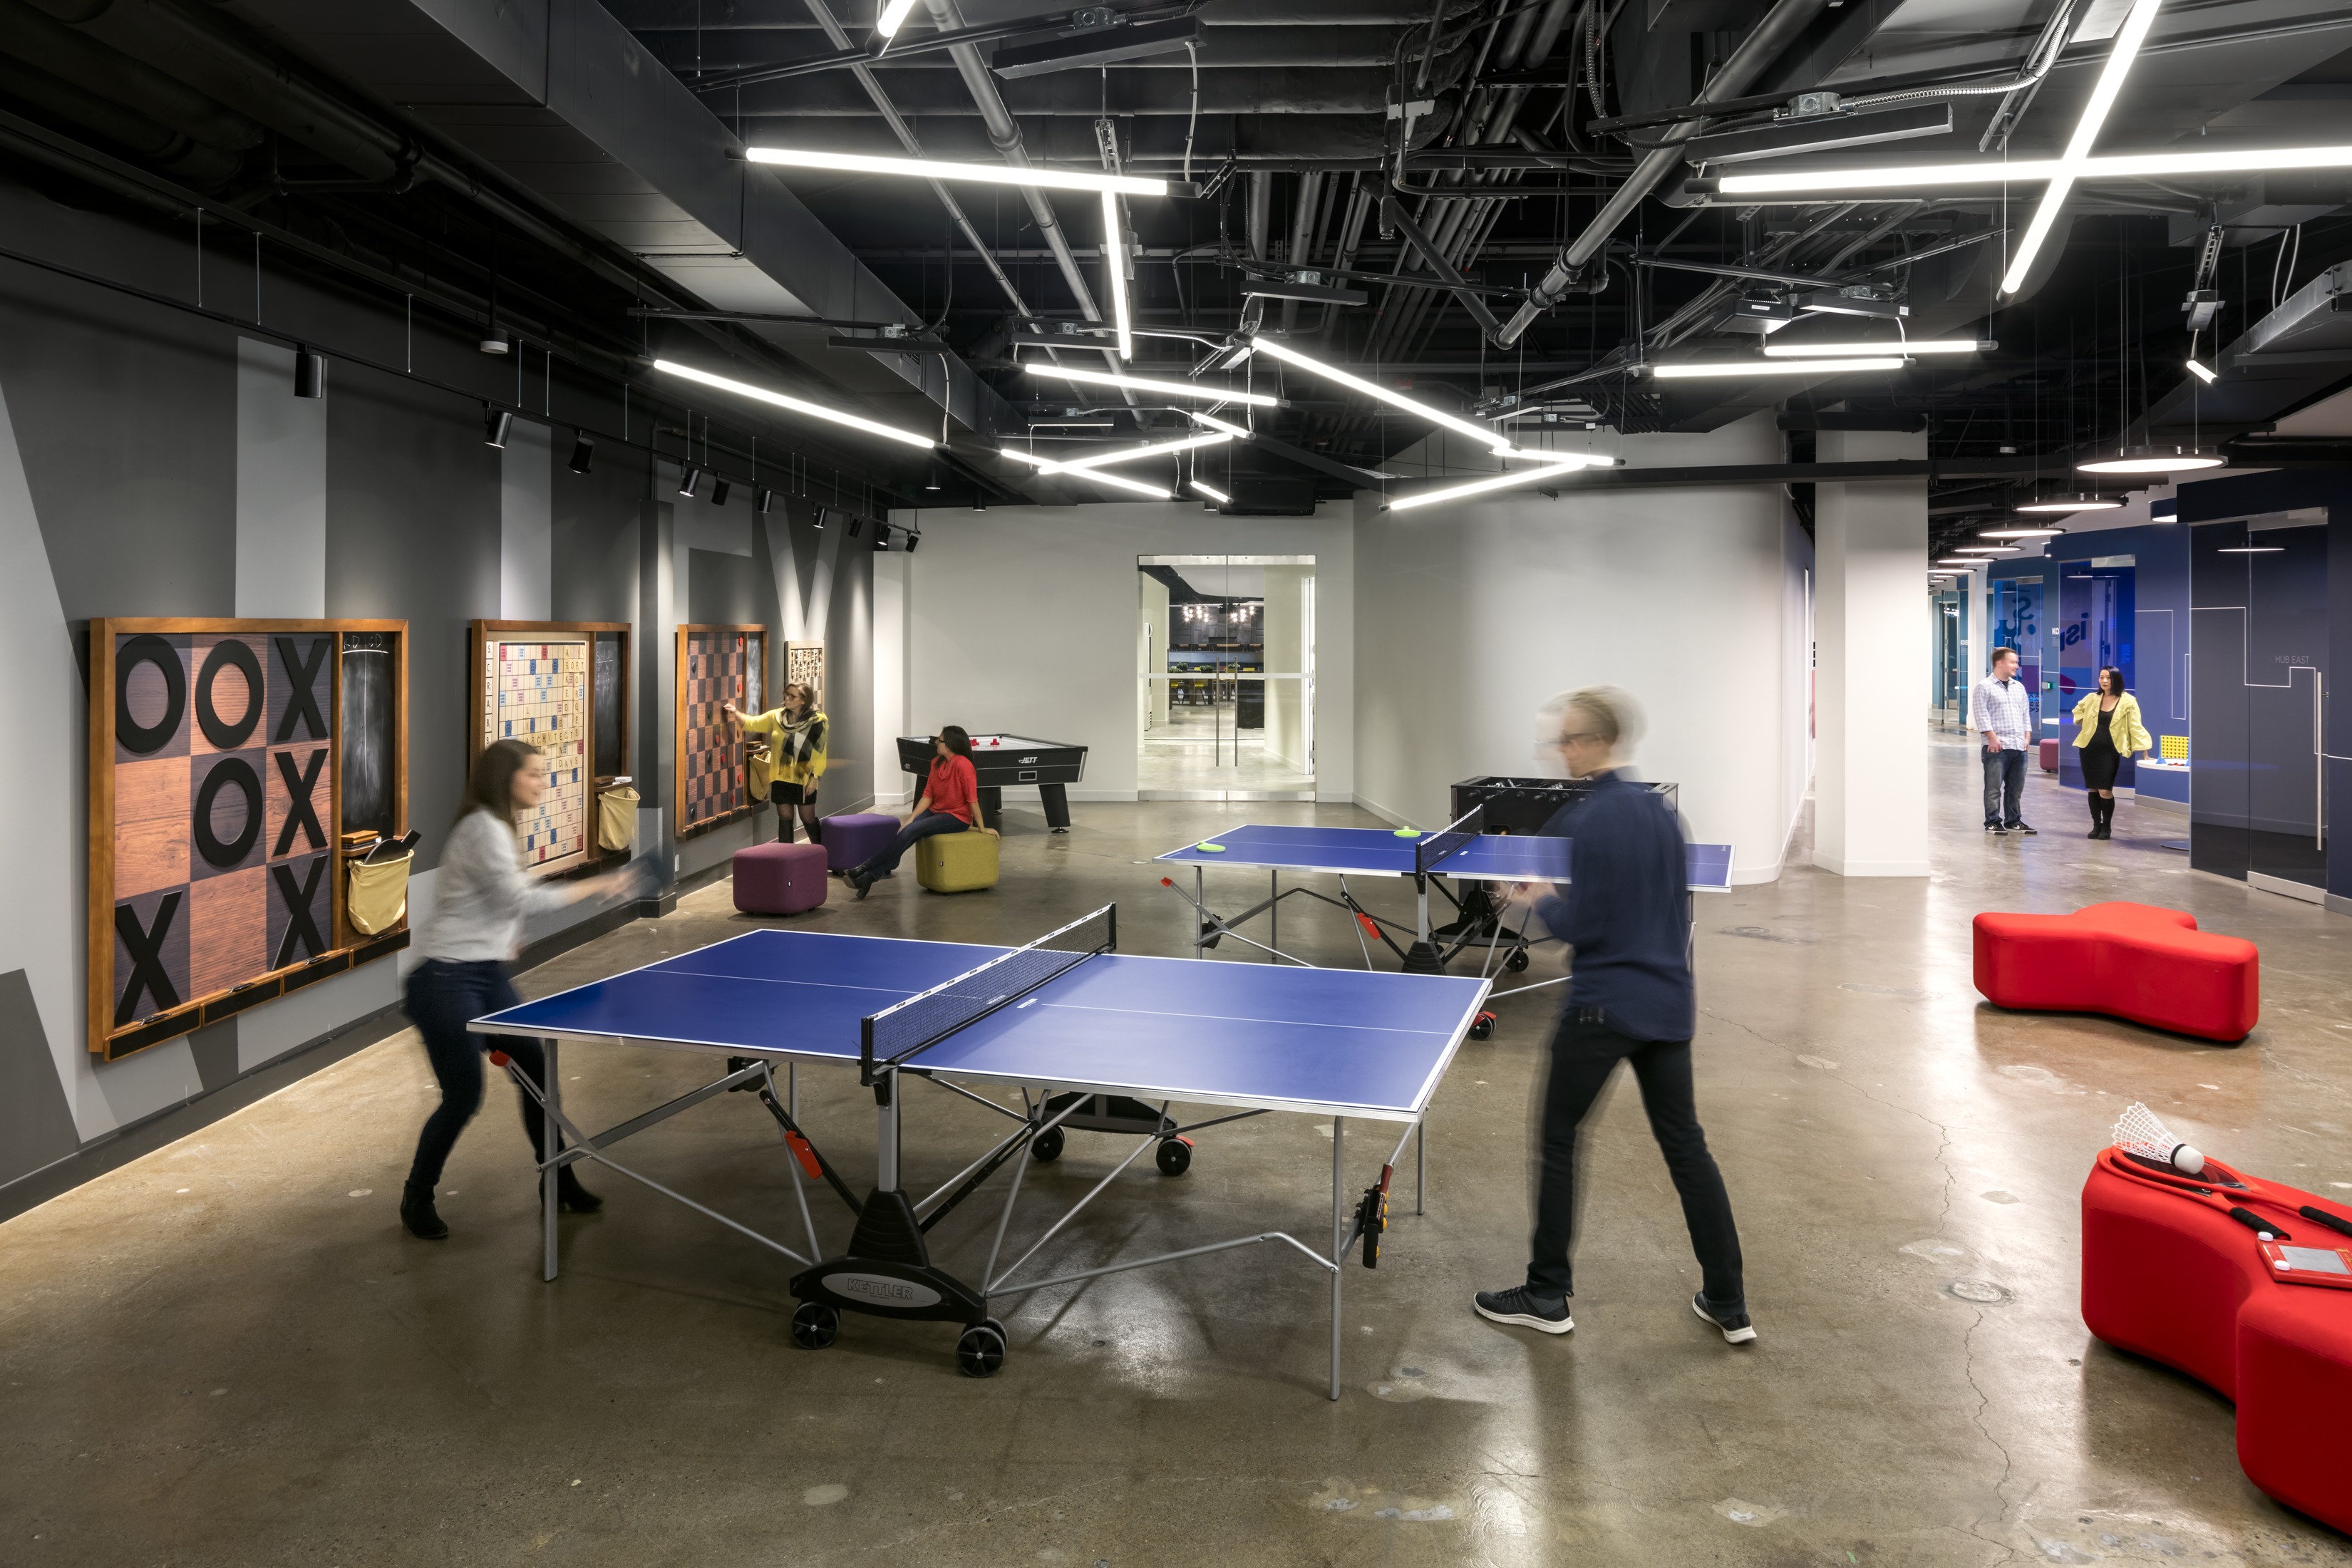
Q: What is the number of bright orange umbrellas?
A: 0